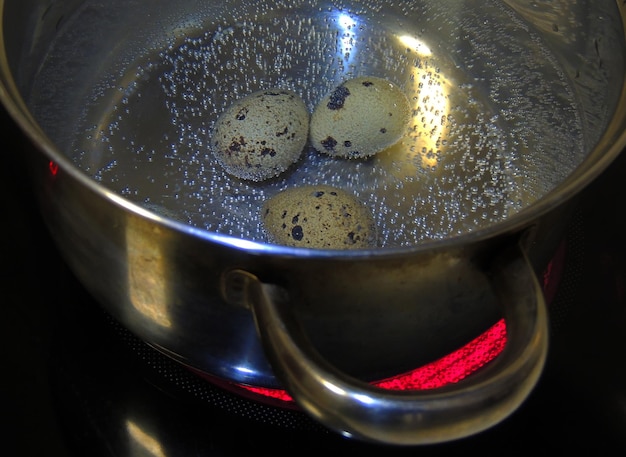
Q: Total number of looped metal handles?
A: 1